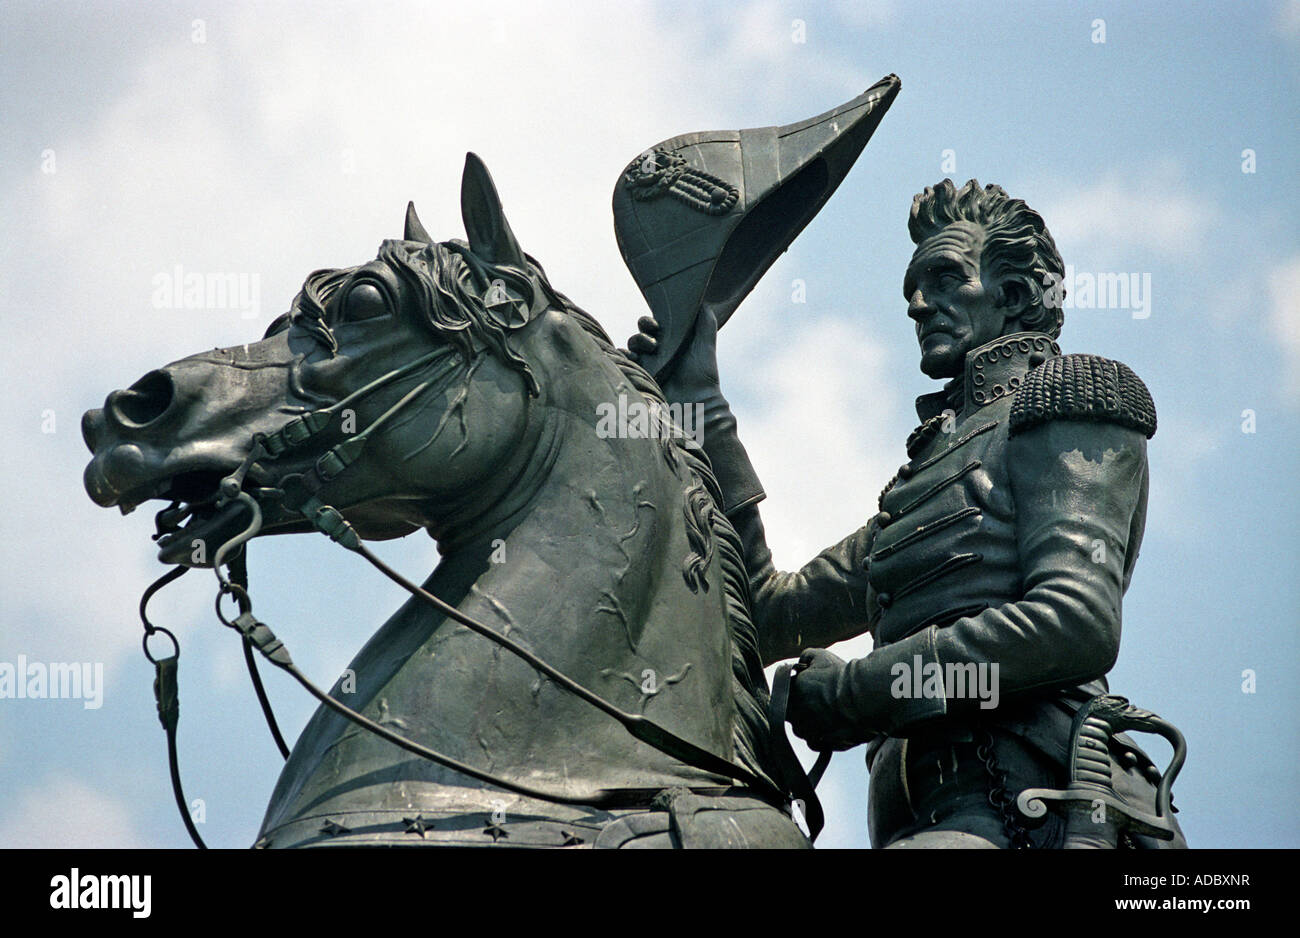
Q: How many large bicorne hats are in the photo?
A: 1